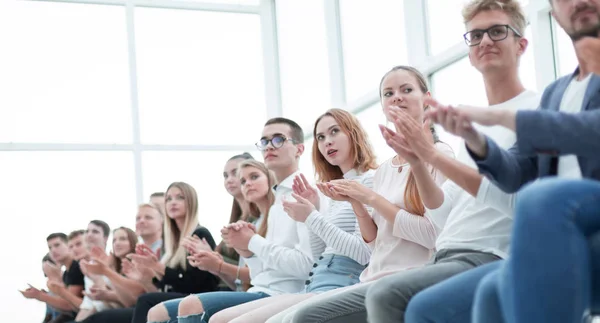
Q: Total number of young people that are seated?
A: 15